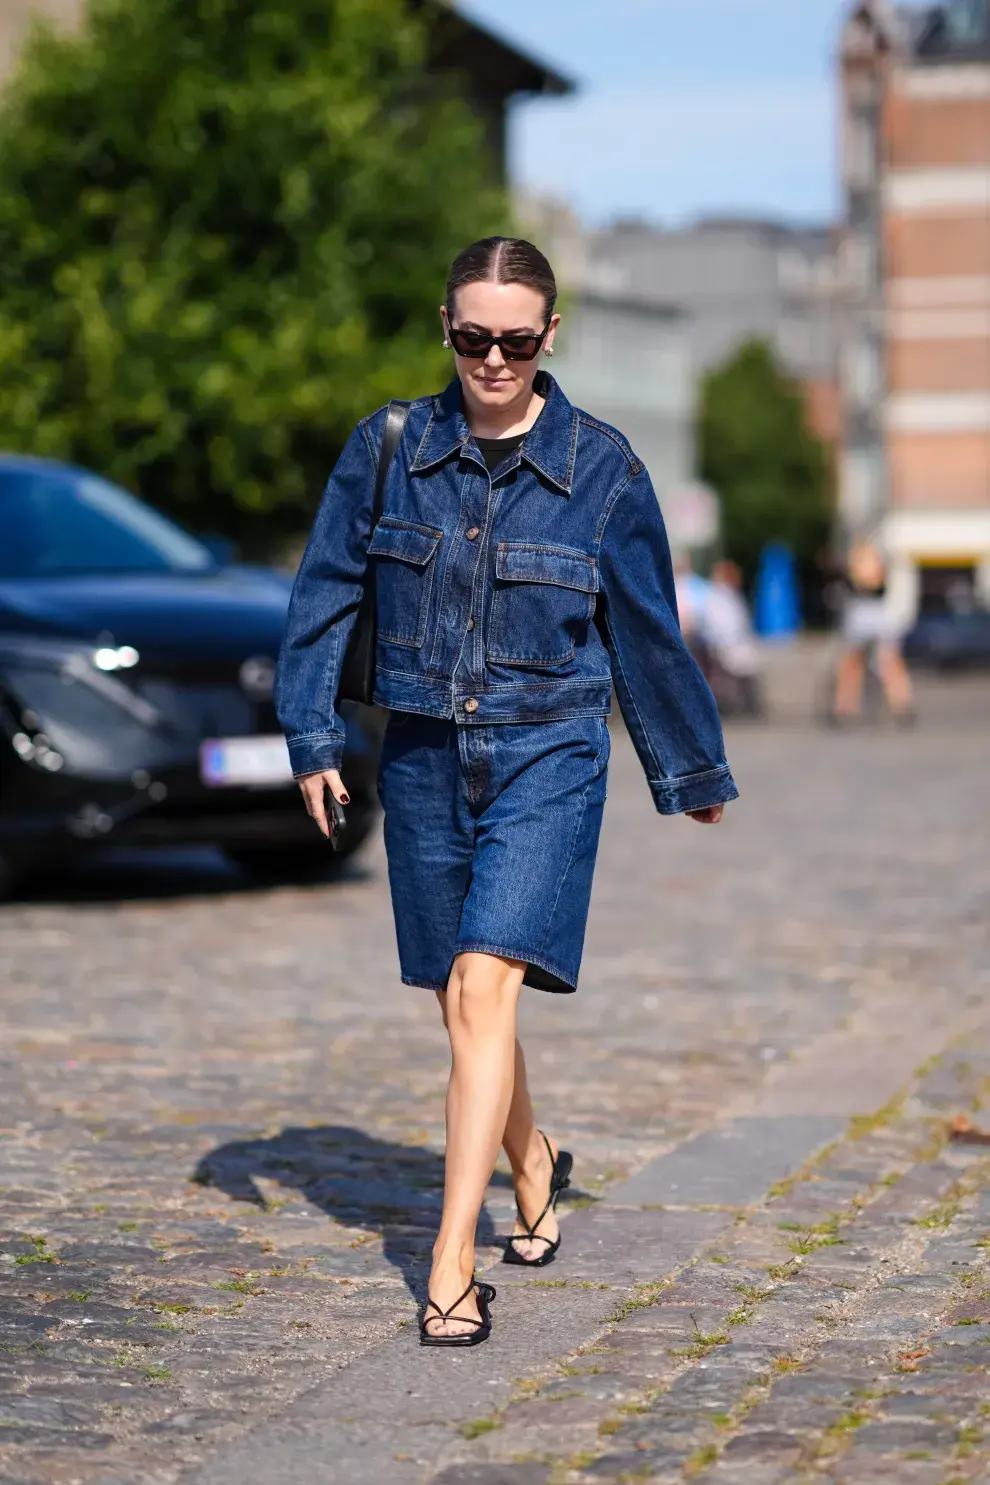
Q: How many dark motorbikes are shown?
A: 0